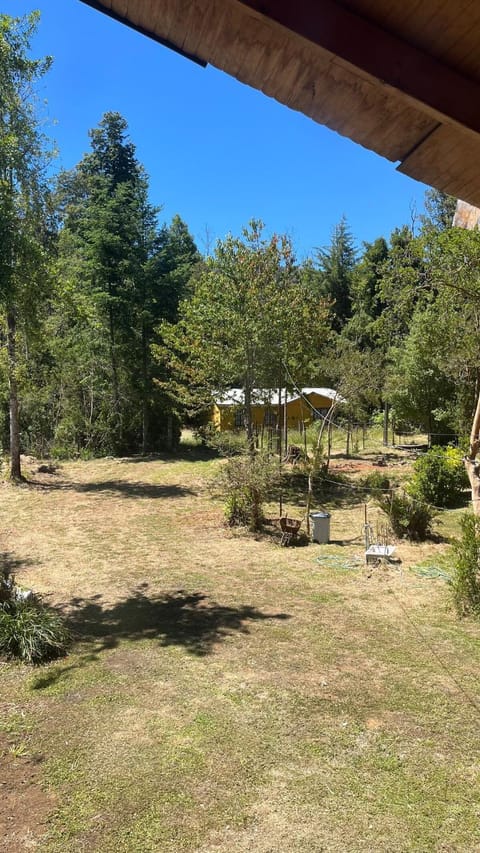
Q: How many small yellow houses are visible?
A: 1